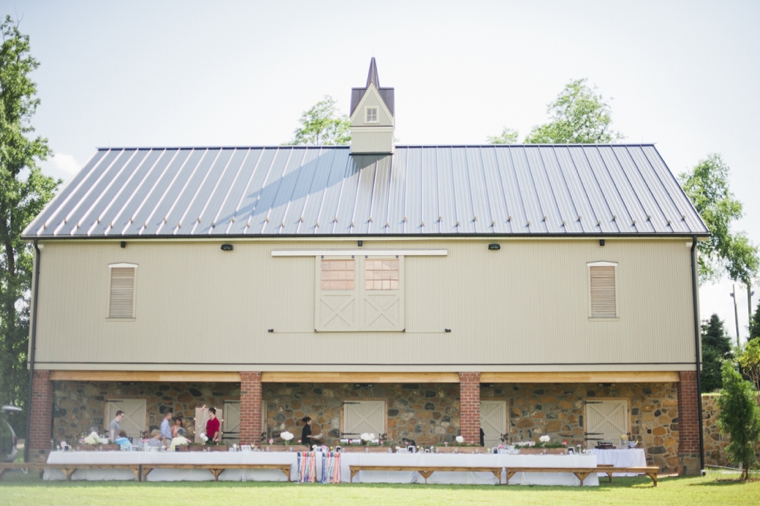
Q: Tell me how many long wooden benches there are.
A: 4